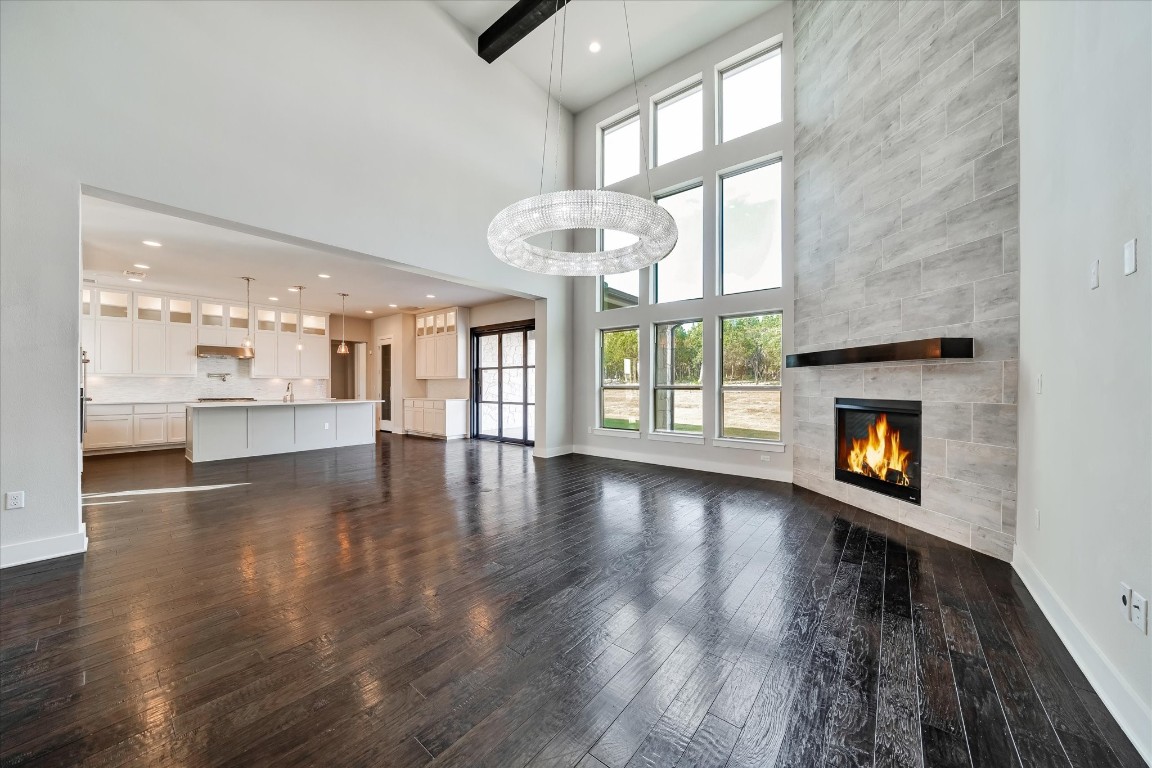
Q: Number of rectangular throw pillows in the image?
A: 0